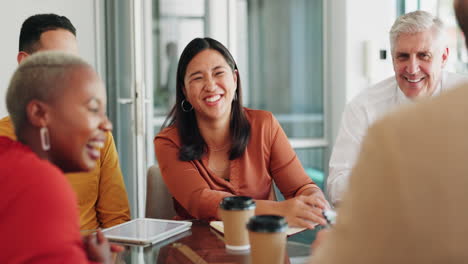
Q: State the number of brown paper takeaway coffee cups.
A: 2